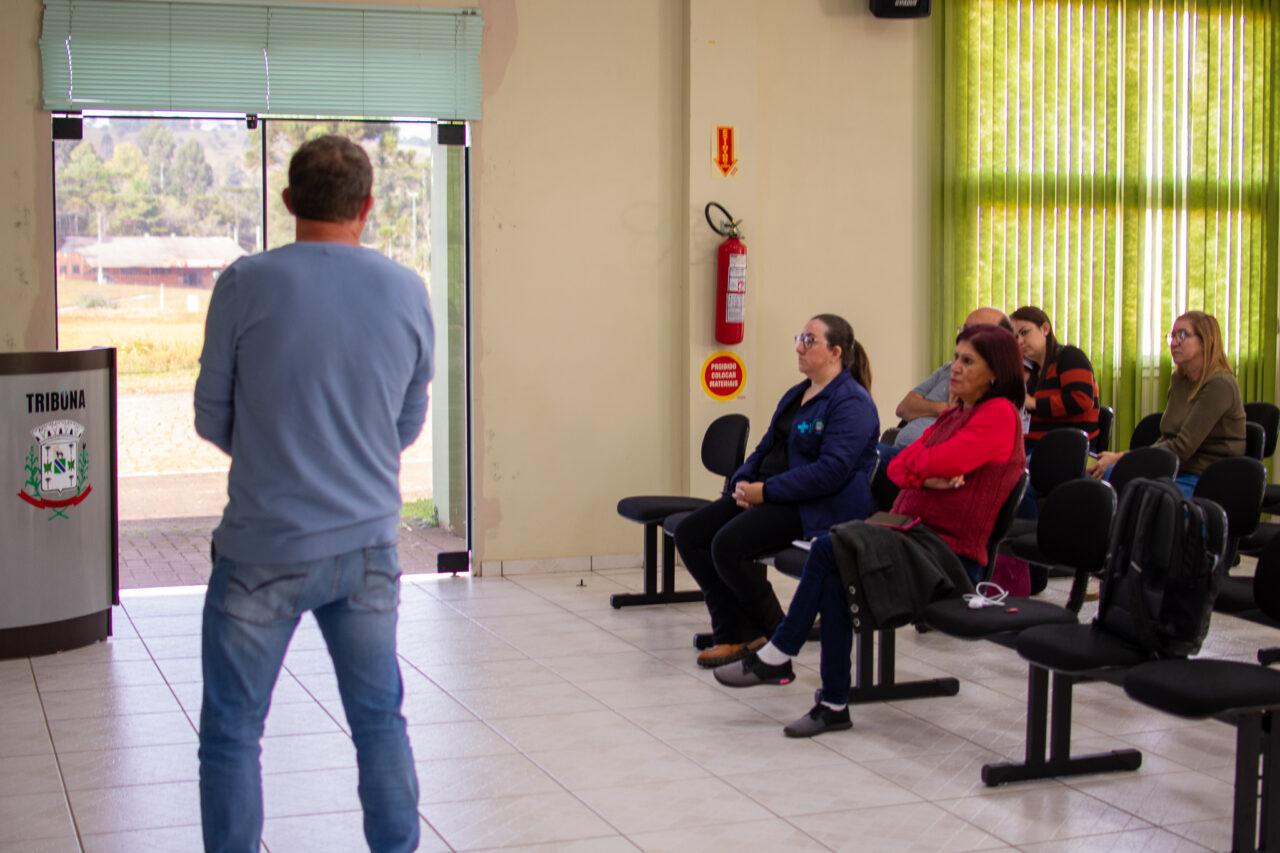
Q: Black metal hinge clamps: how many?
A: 3